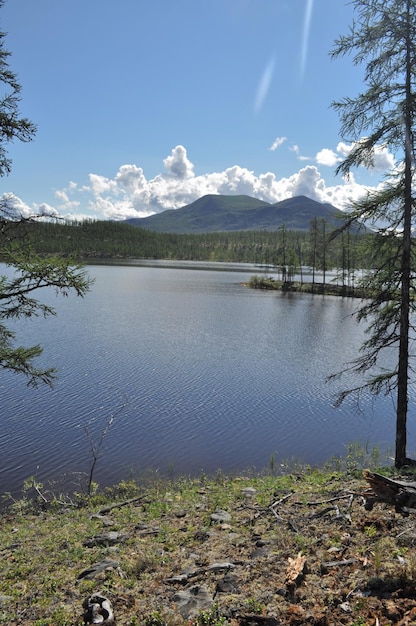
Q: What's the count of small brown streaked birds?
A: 0